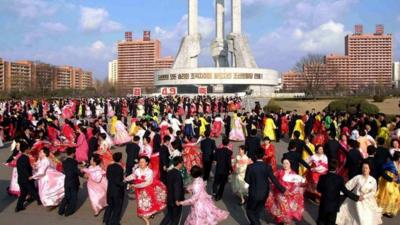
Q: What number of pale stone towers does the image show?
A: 3